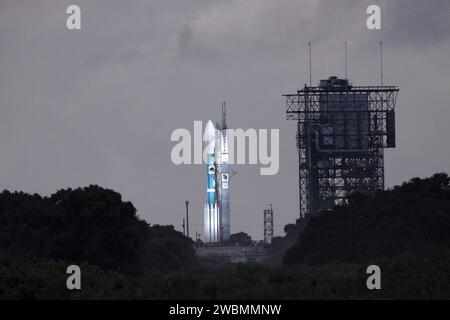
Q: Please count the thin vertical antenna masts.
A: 3